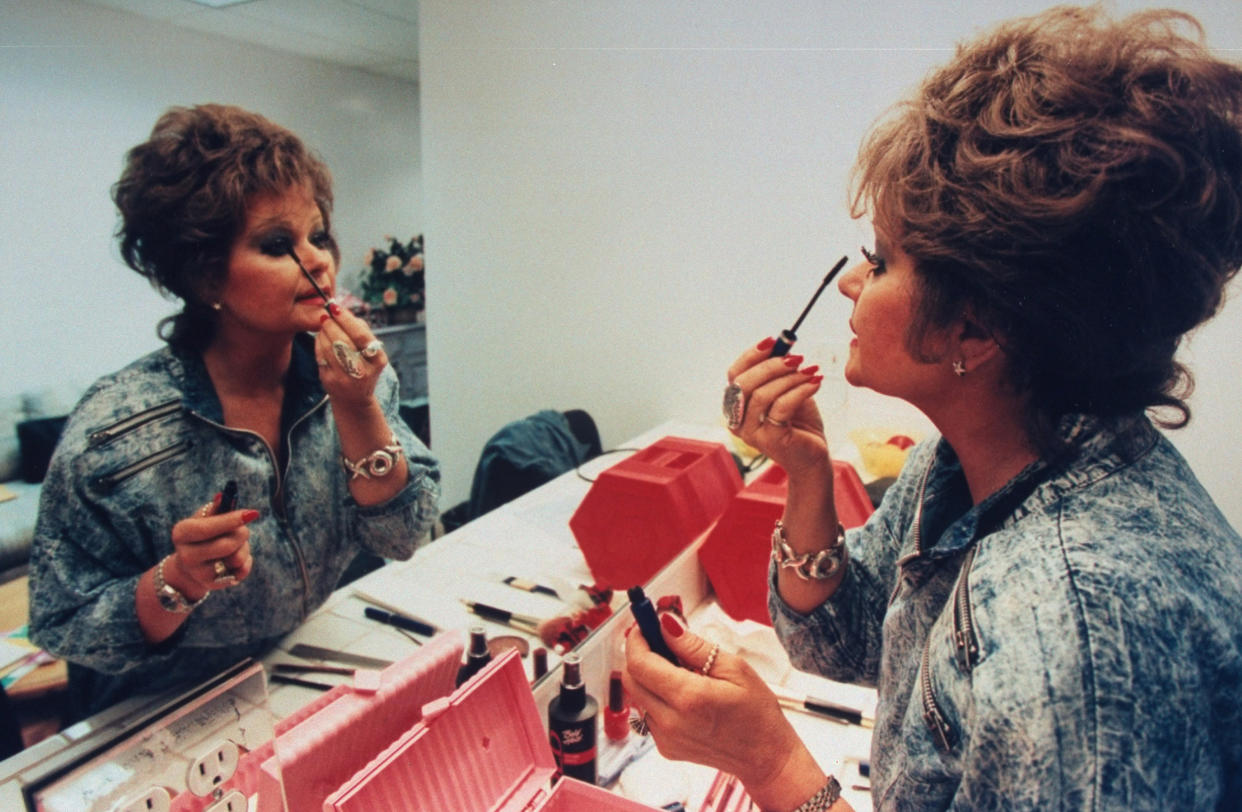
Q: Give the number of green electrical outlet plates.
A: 0